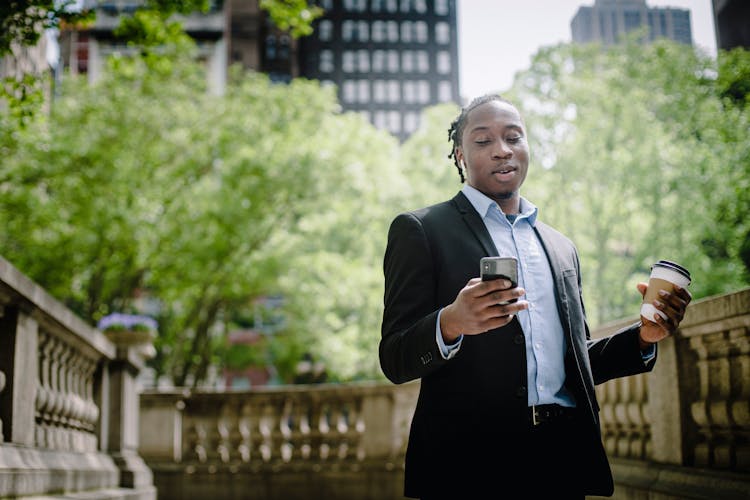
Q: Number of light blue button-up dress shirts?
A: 1